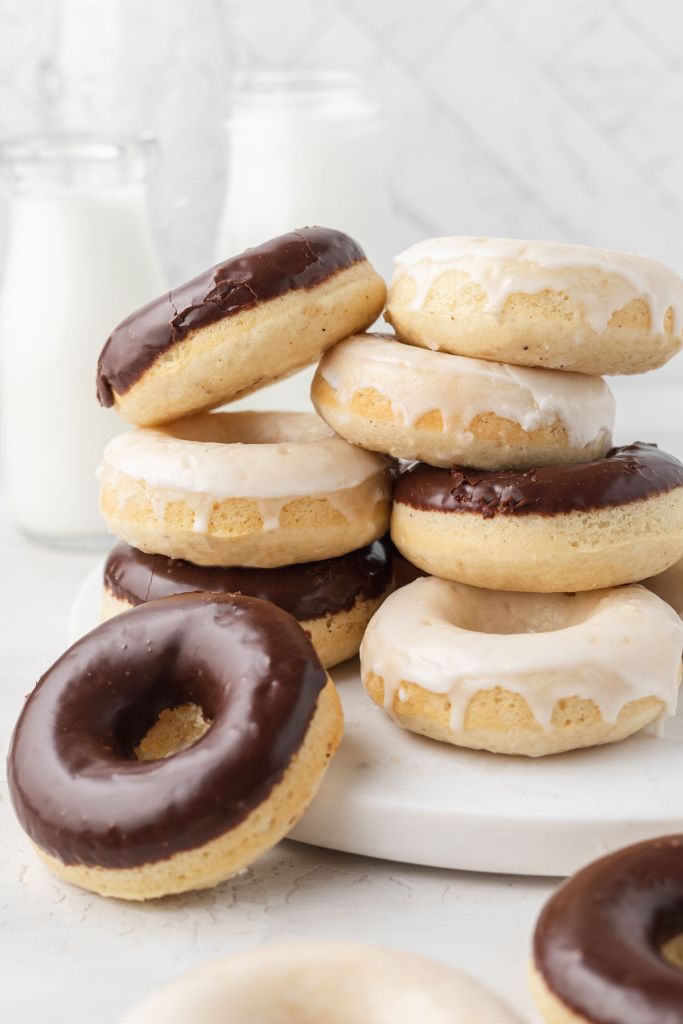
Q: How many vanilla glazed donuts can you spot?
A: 5